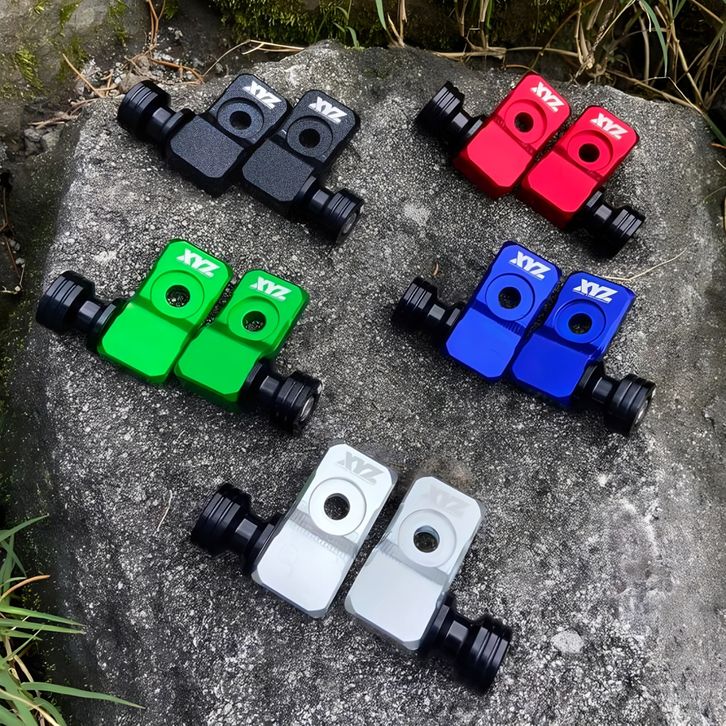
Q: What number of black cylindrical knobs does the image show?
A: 10